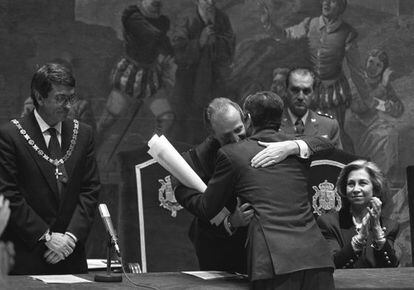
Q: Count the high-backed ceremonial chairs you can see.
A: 2